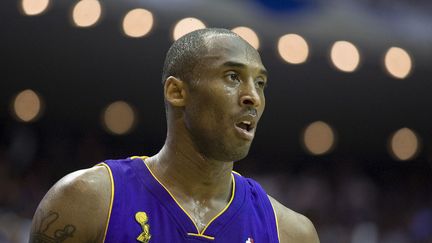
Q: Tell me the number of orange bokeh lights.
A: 12